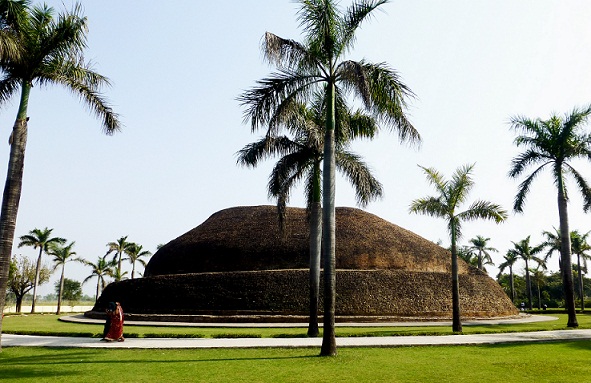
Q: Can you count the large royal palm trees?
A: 5